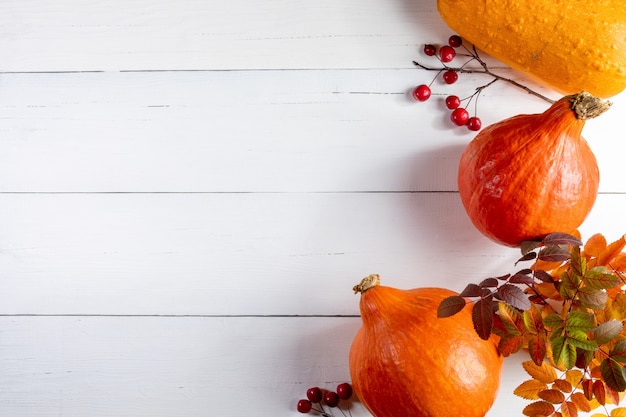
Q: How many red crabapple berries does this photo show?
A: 12